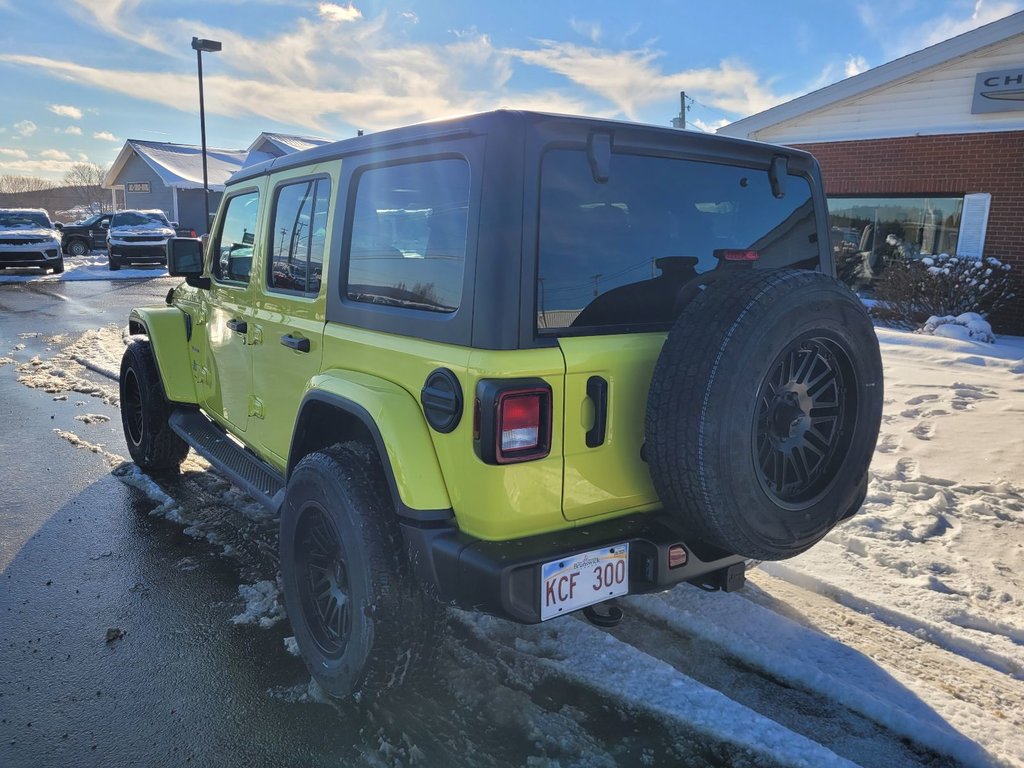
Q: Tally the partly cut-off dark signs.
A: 1